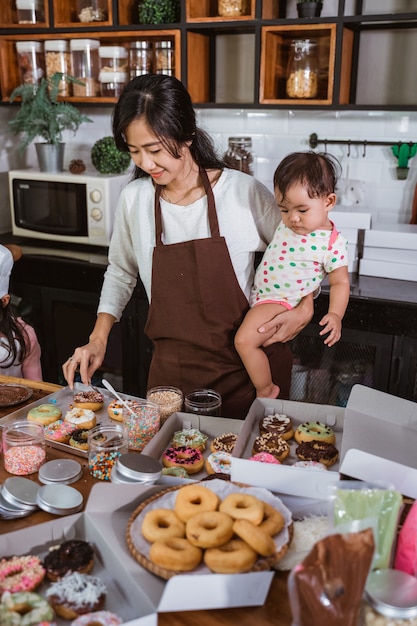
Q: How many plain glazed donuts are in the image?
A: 8